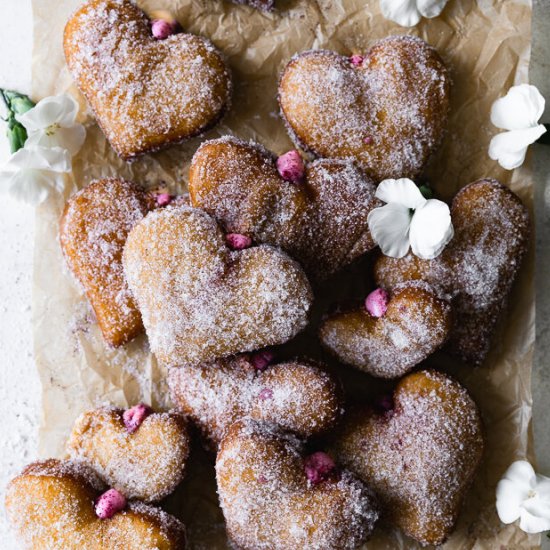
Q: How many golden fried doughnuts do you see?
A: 12